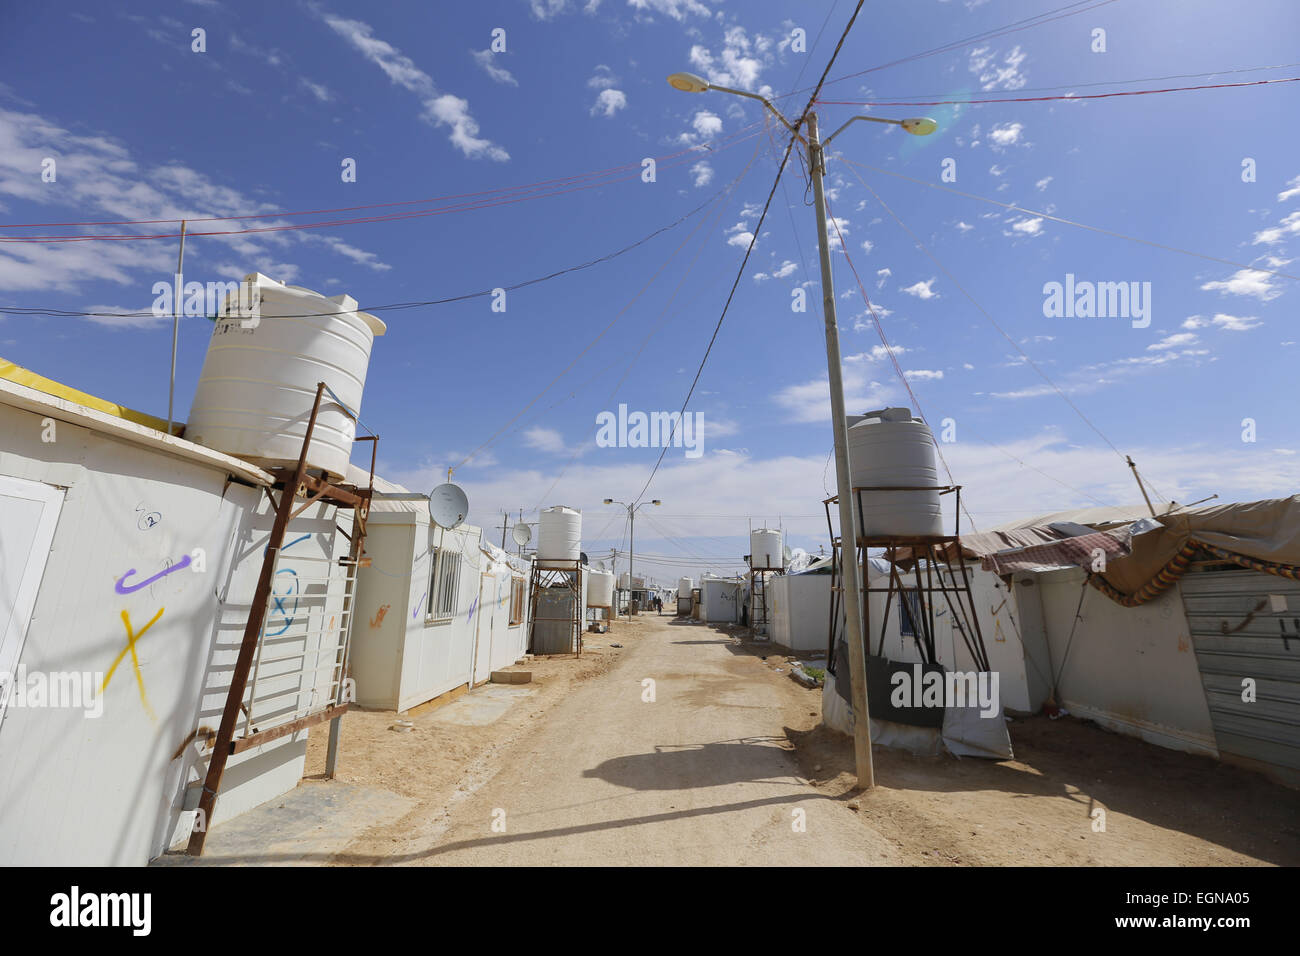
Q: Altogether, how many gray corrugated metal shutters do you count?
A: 1